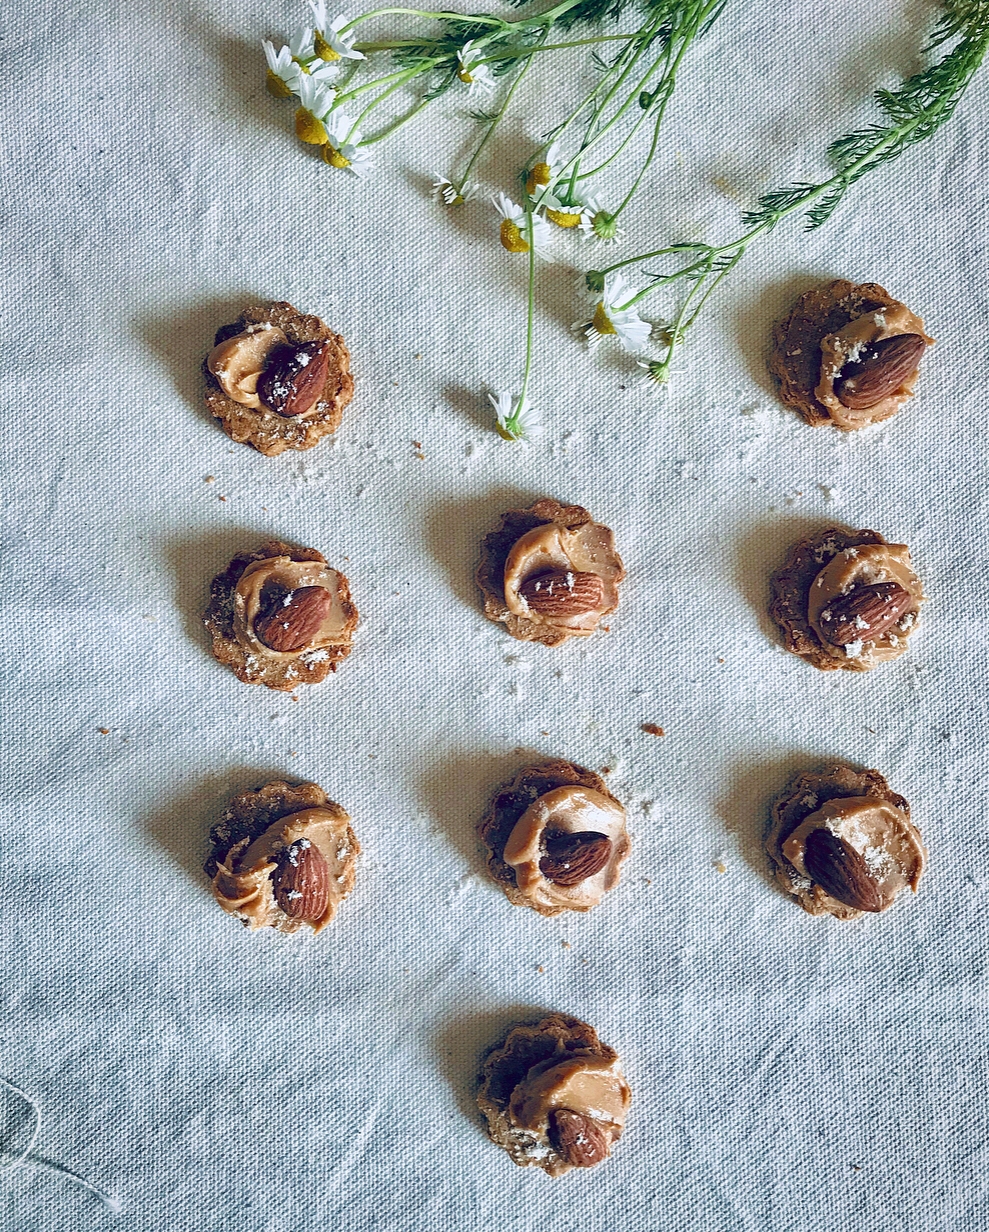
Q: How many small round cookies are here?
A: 9